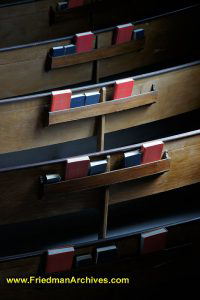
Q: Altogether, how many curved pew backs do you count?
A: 5